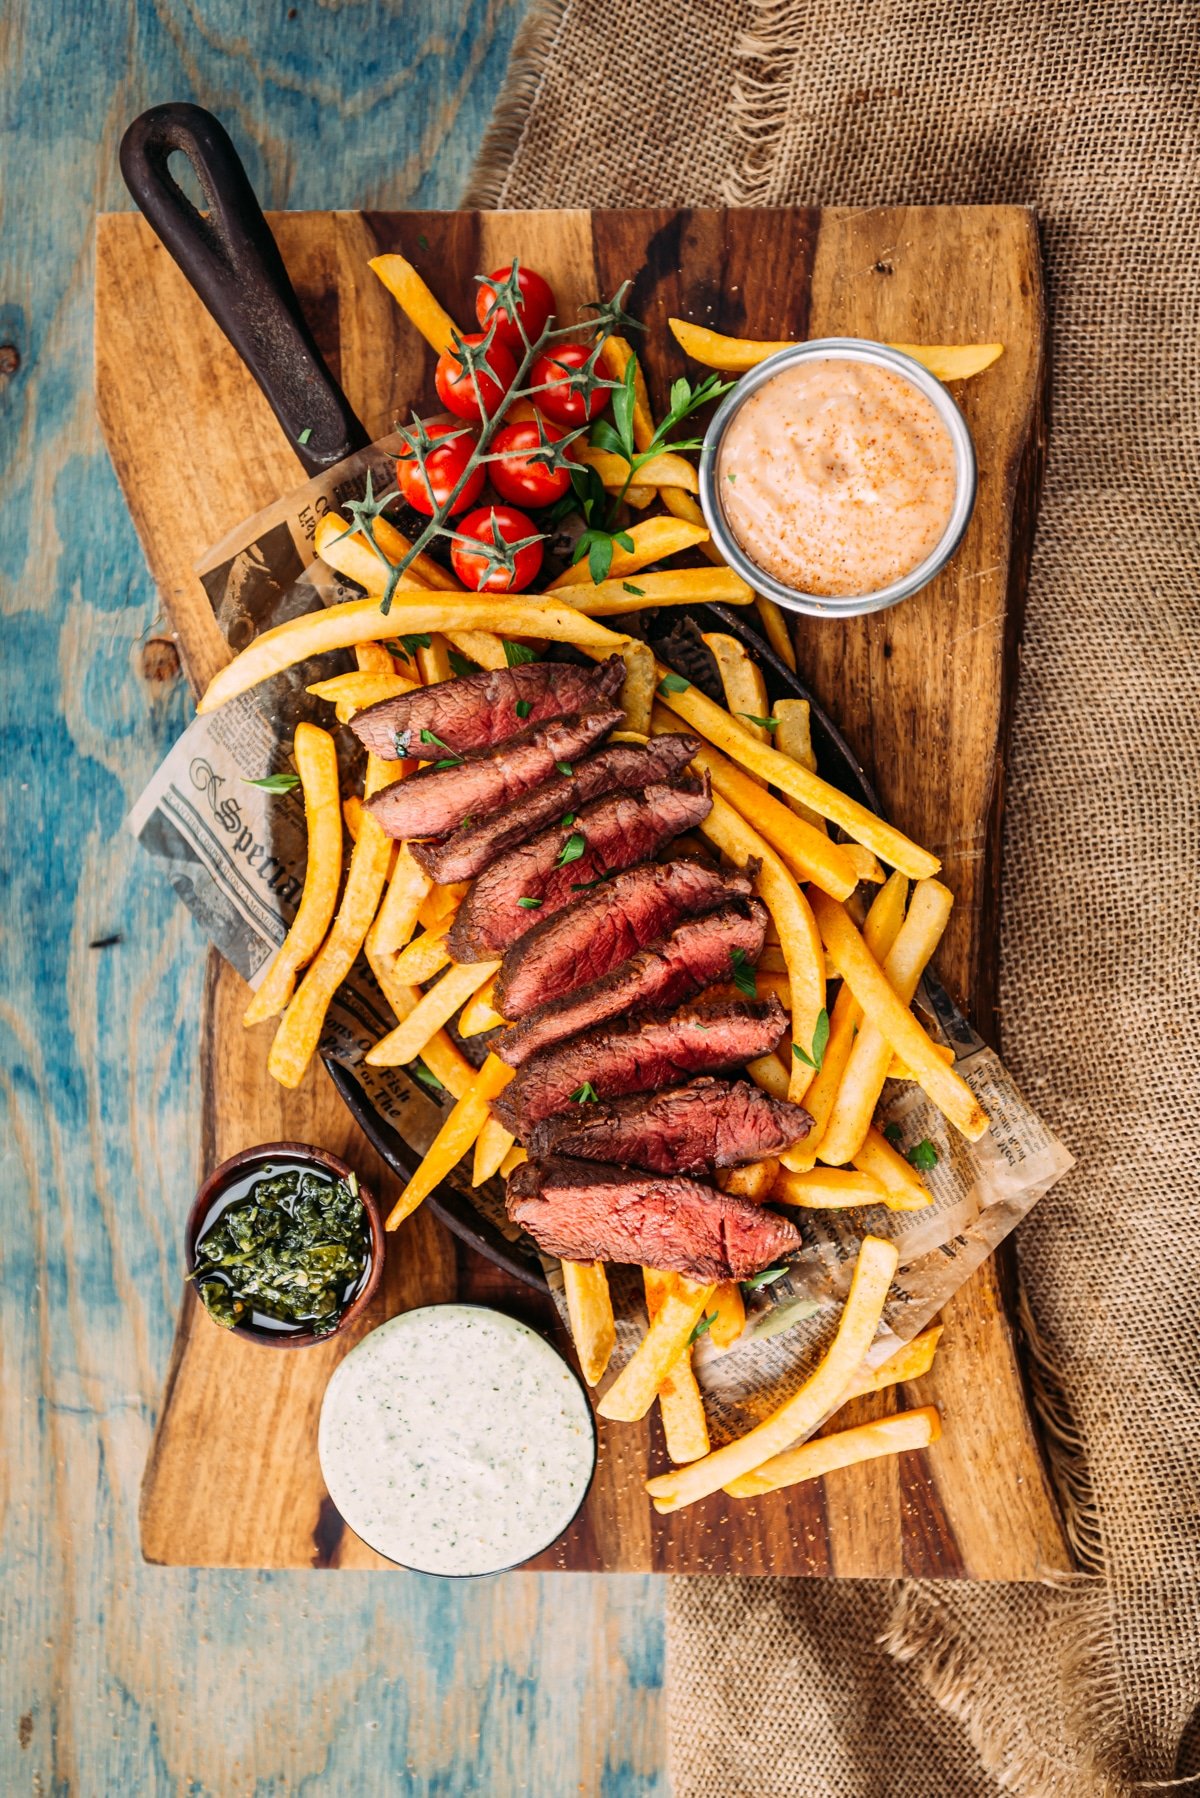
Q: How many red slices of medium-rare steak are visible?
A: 9